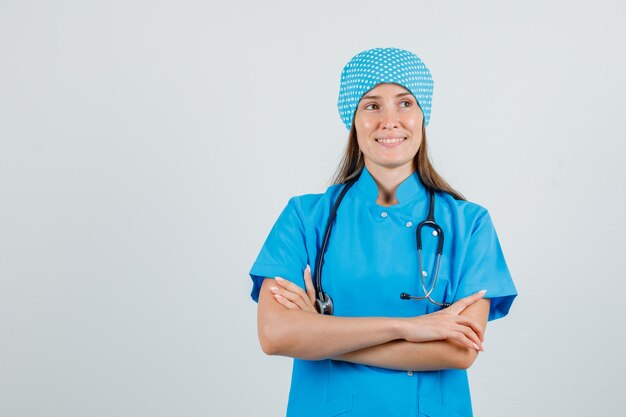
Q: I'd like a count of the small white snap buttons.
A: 5